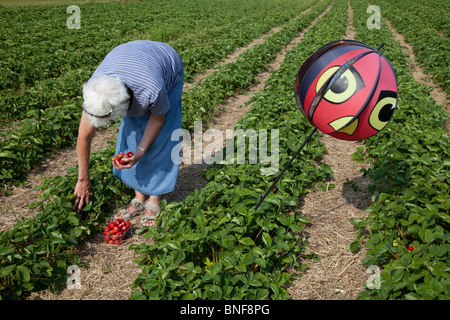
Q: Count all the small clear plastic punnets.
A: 1